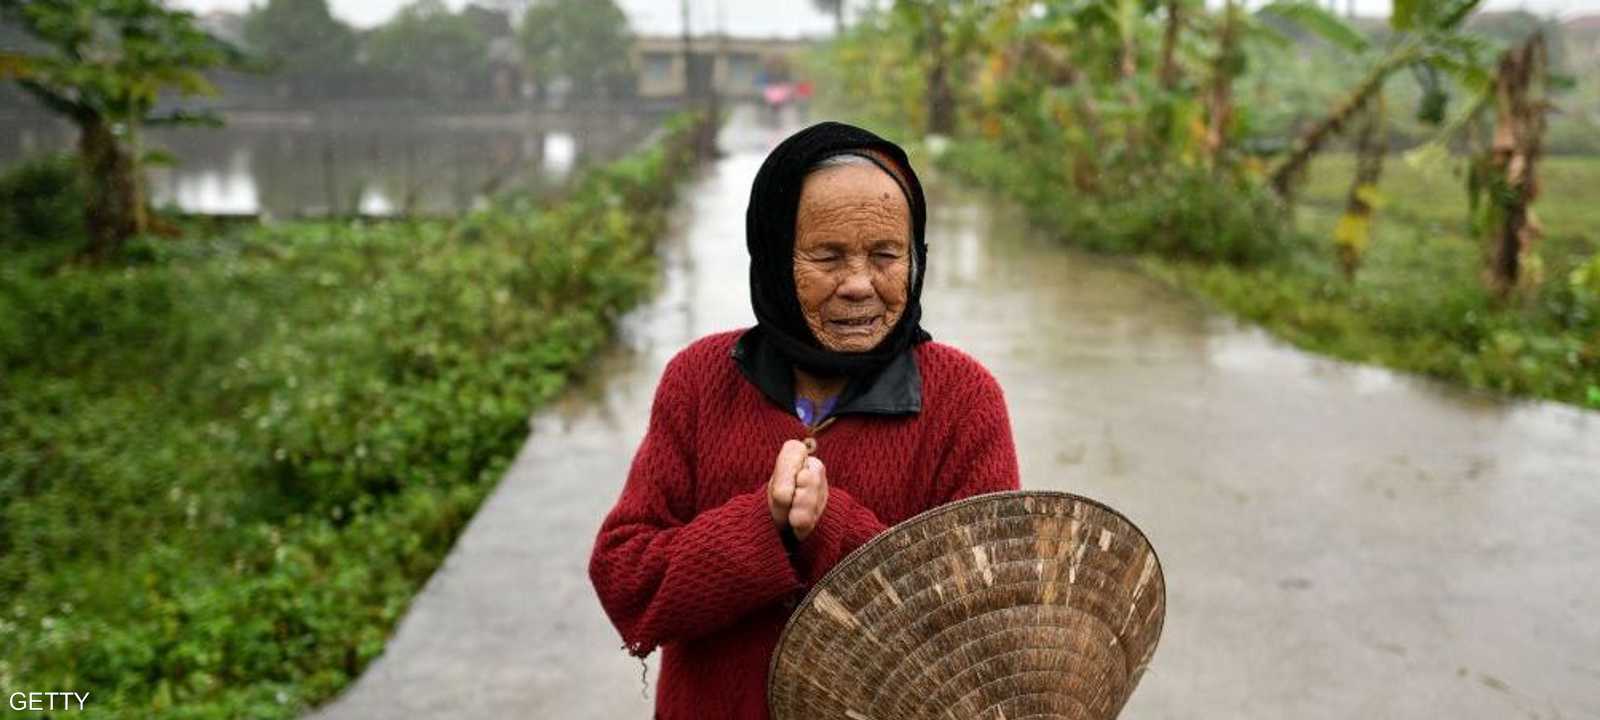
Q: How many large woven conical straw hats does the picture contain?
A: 1